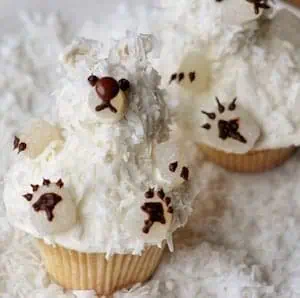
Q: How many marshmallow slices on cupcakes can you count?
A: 8